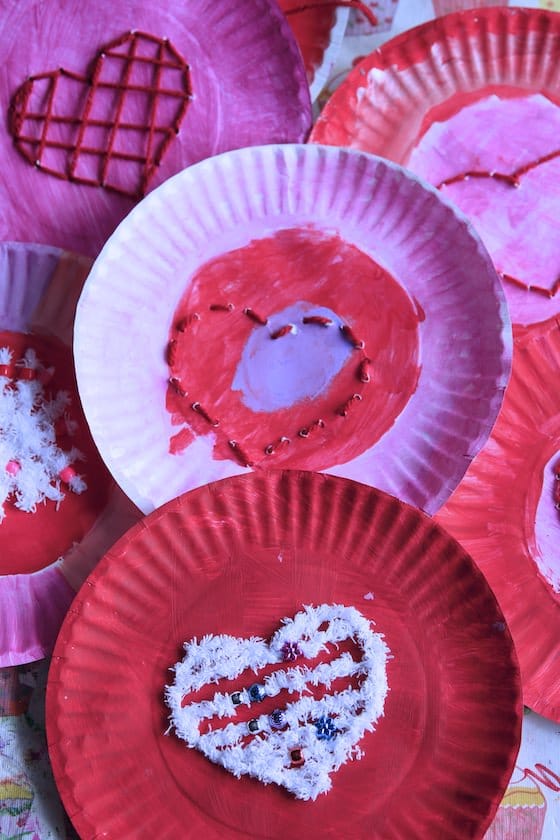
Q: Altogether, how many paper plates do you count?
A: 7